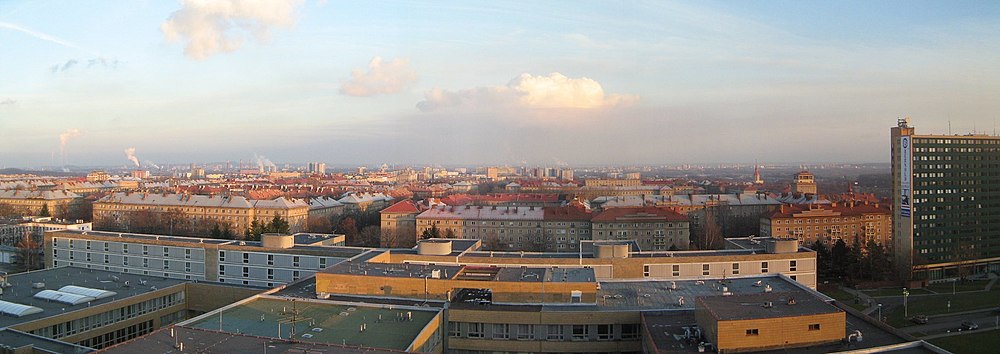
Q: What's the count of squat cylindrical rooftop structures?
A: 4